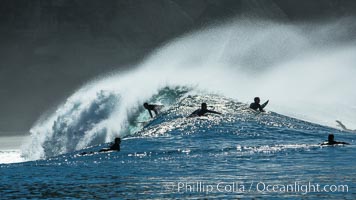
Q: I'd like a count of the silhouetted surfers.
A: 5